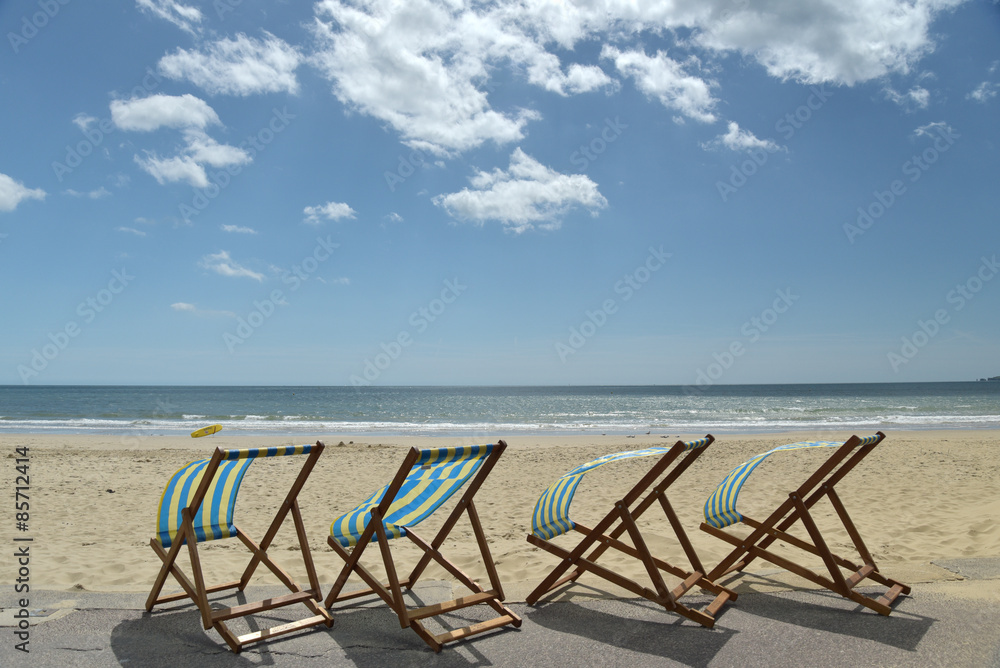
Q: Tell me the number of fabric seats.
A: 4